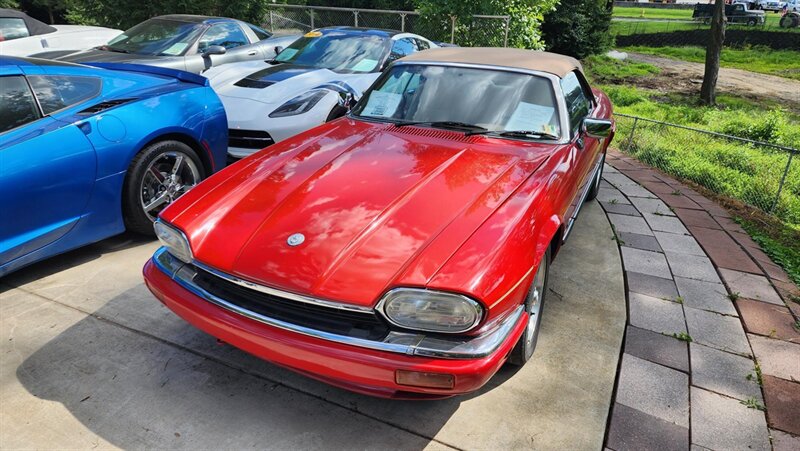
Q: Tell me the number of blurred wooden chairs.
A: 0